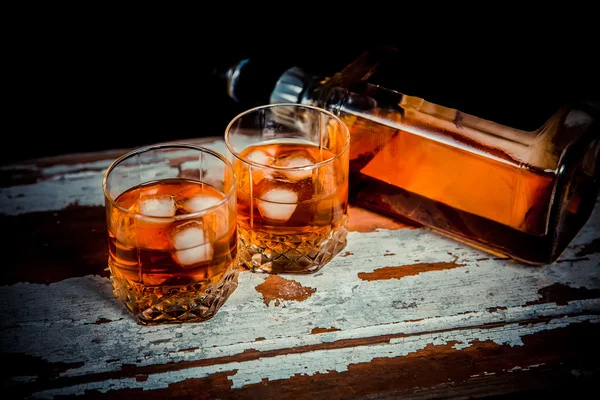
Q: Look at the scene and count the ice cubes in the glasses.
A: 6